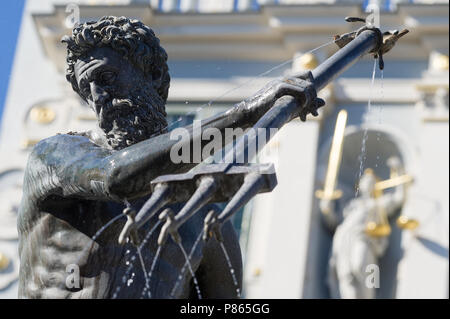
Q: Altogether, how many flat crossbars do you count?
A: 1